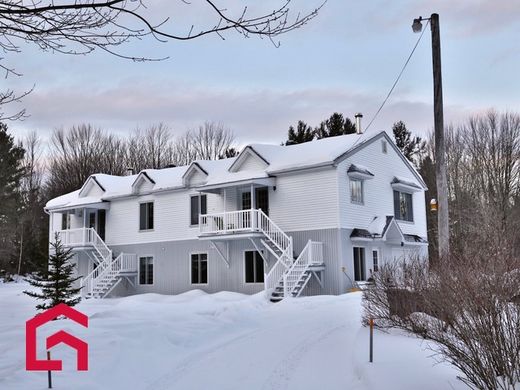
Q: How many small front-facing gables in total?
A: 4